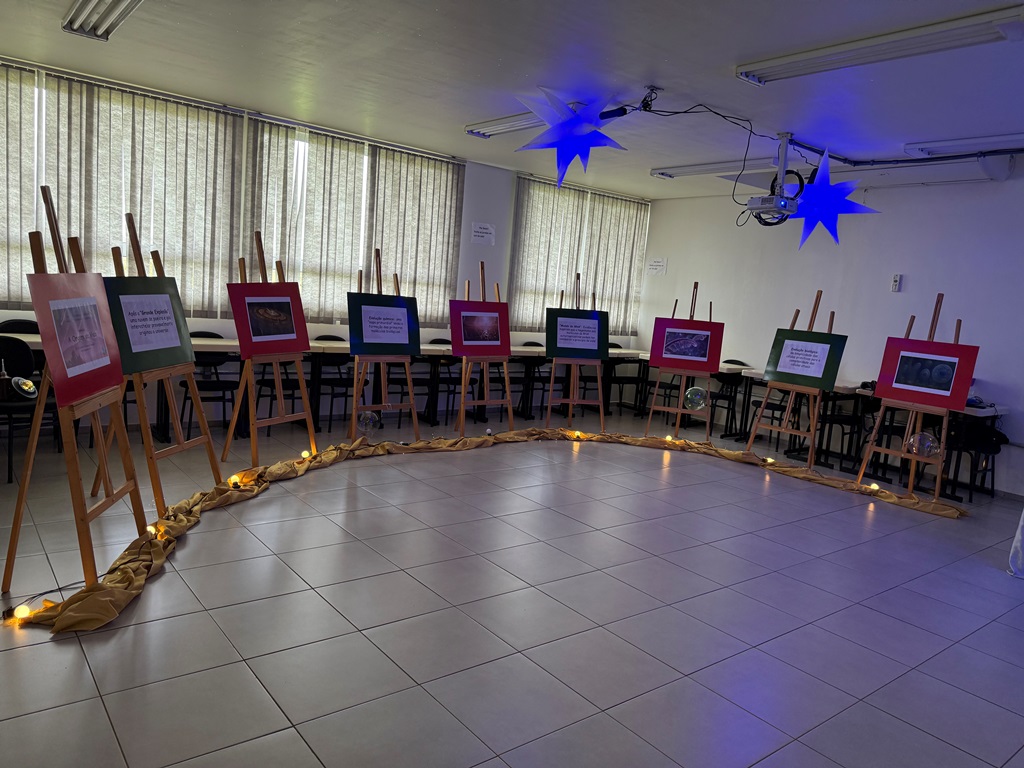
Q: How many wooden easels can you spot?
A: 9